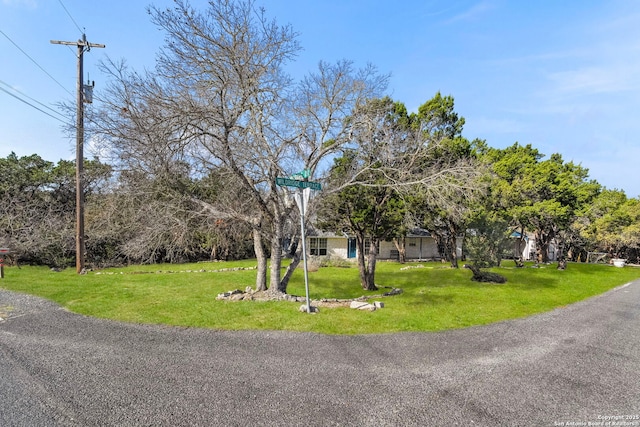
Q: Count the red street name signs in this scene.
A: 0